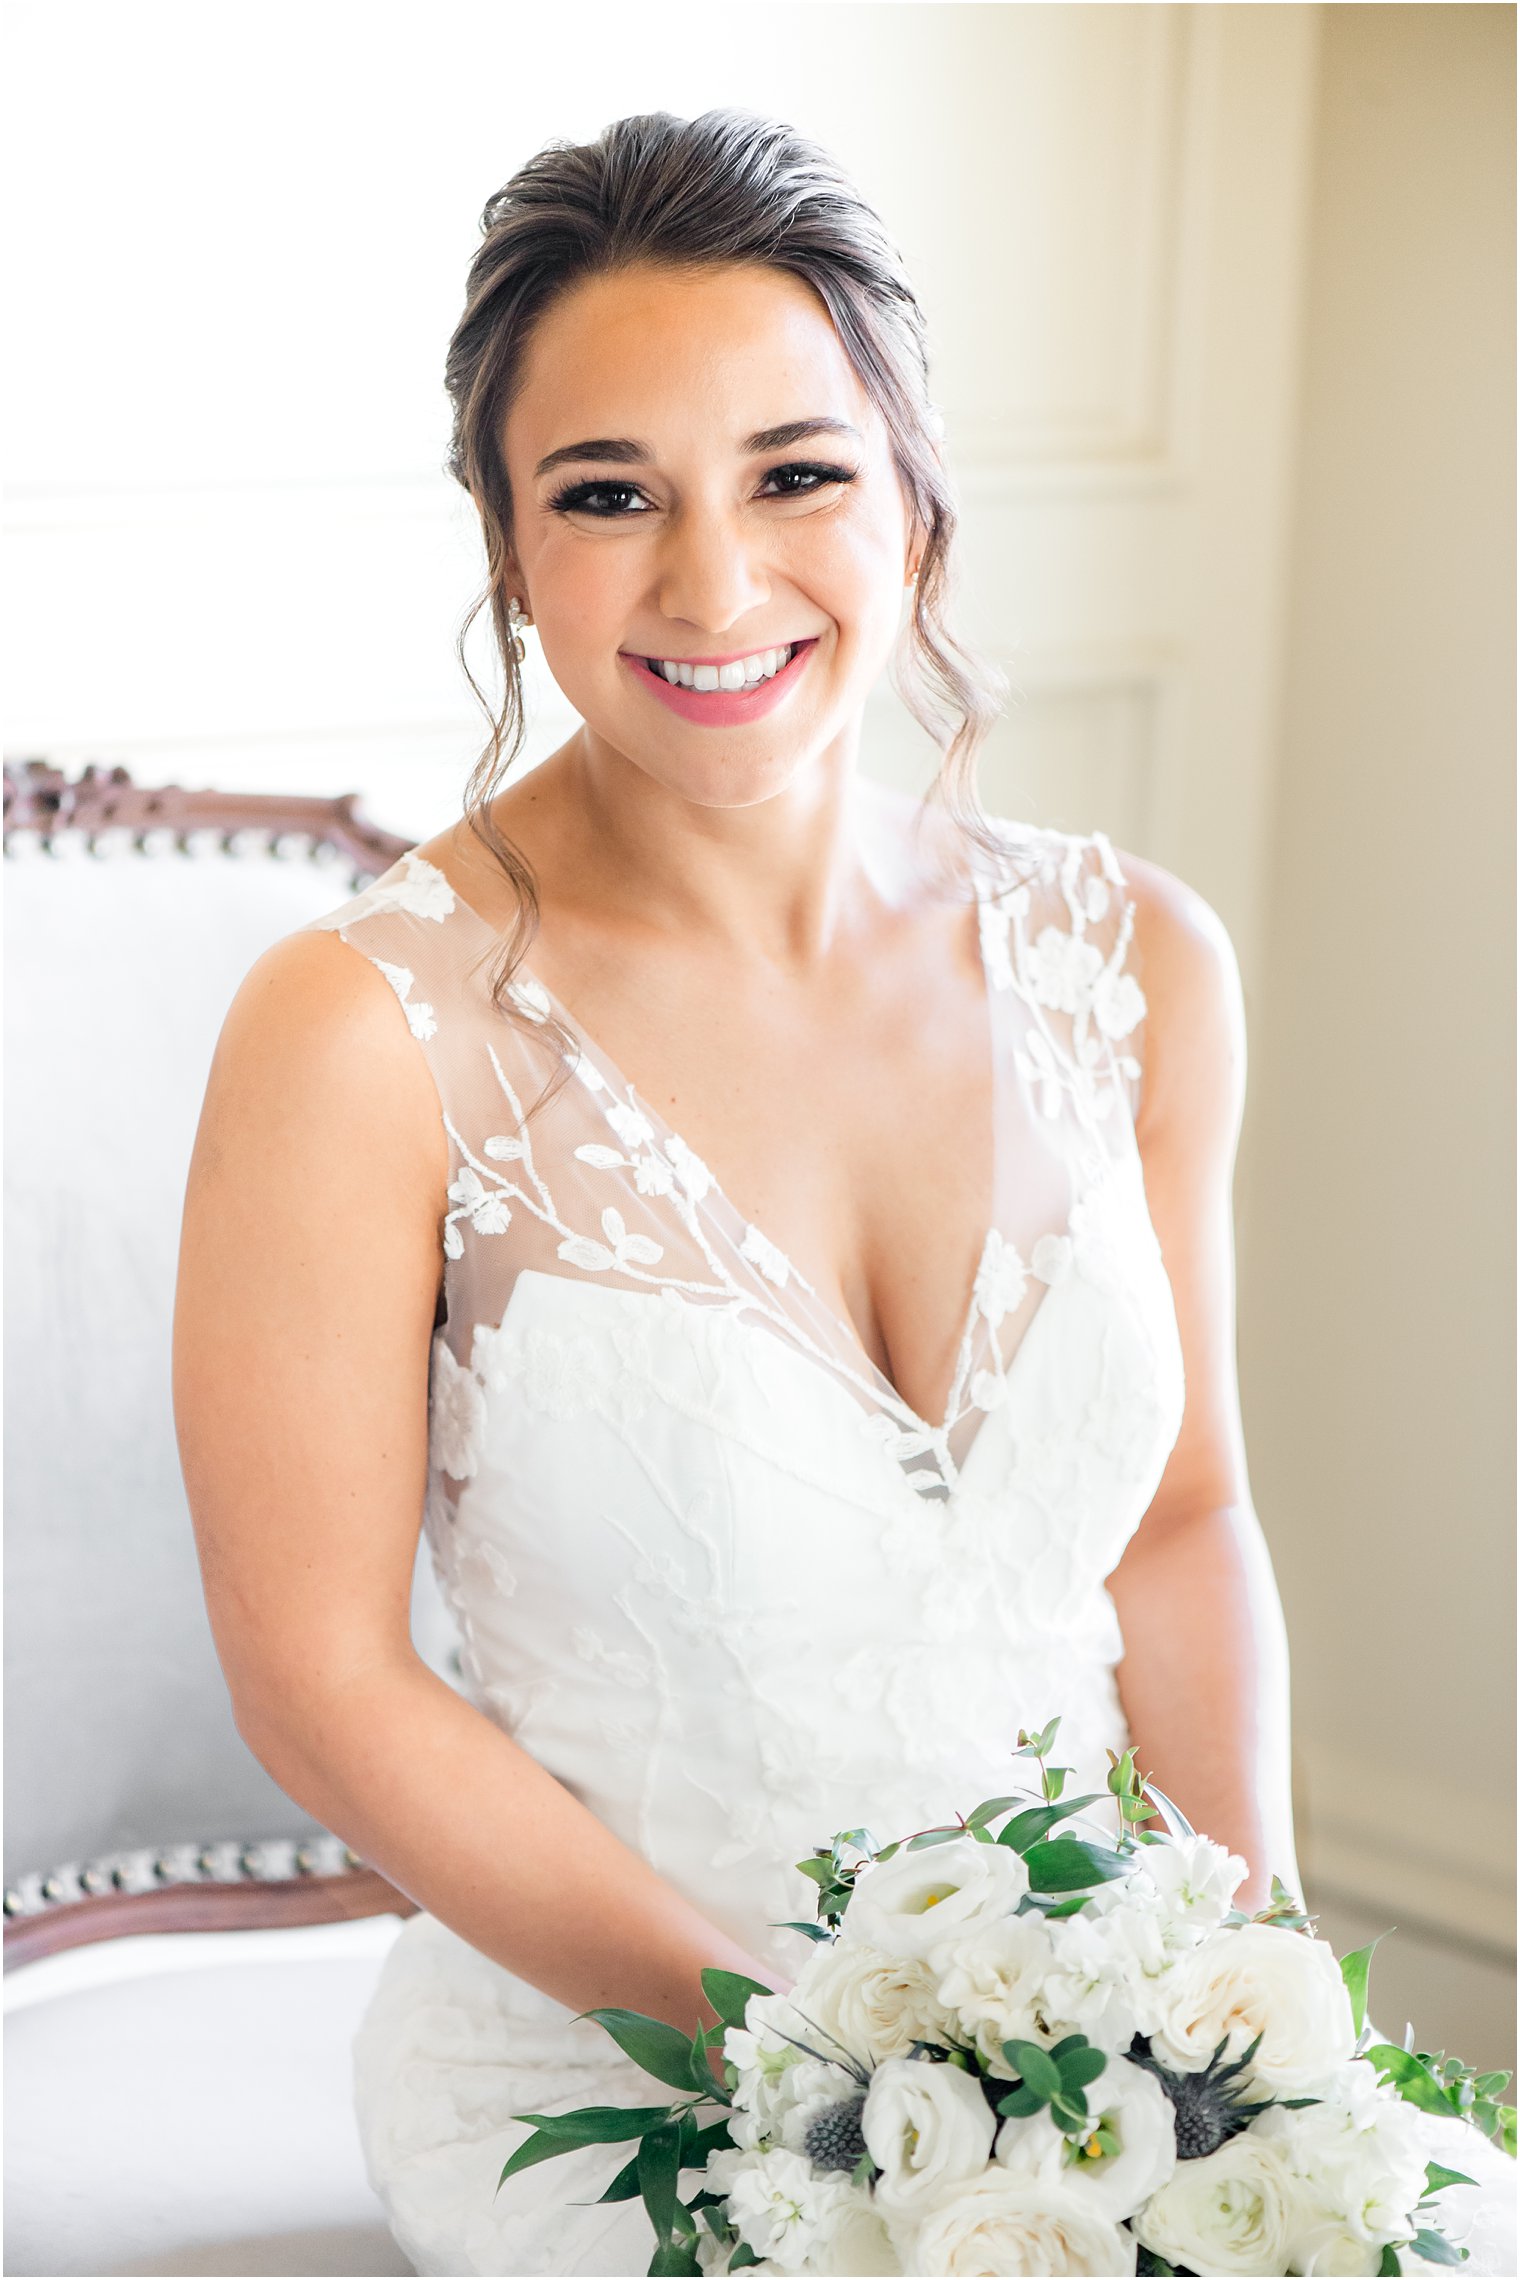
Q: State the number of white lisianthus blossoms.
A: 3